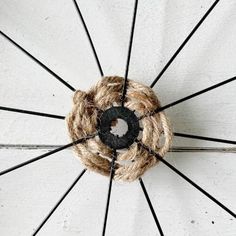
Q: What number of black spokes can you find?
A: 12